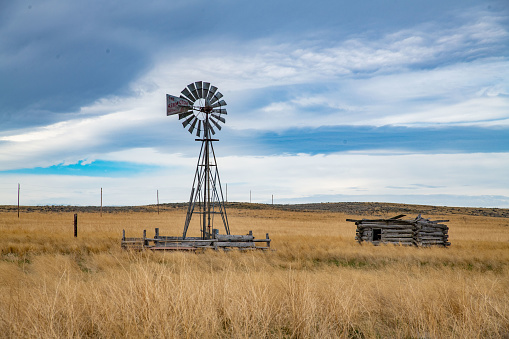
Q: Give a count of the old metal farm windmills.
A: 1